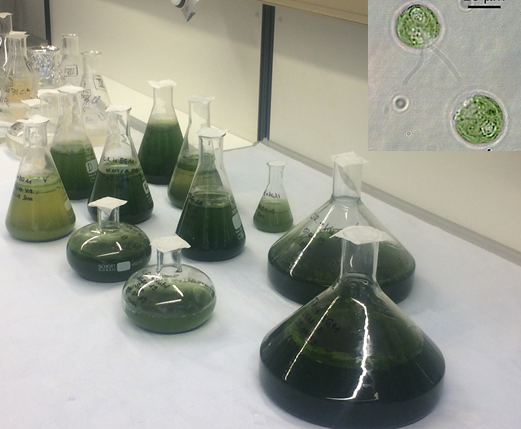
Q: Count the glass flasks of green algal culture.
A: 11